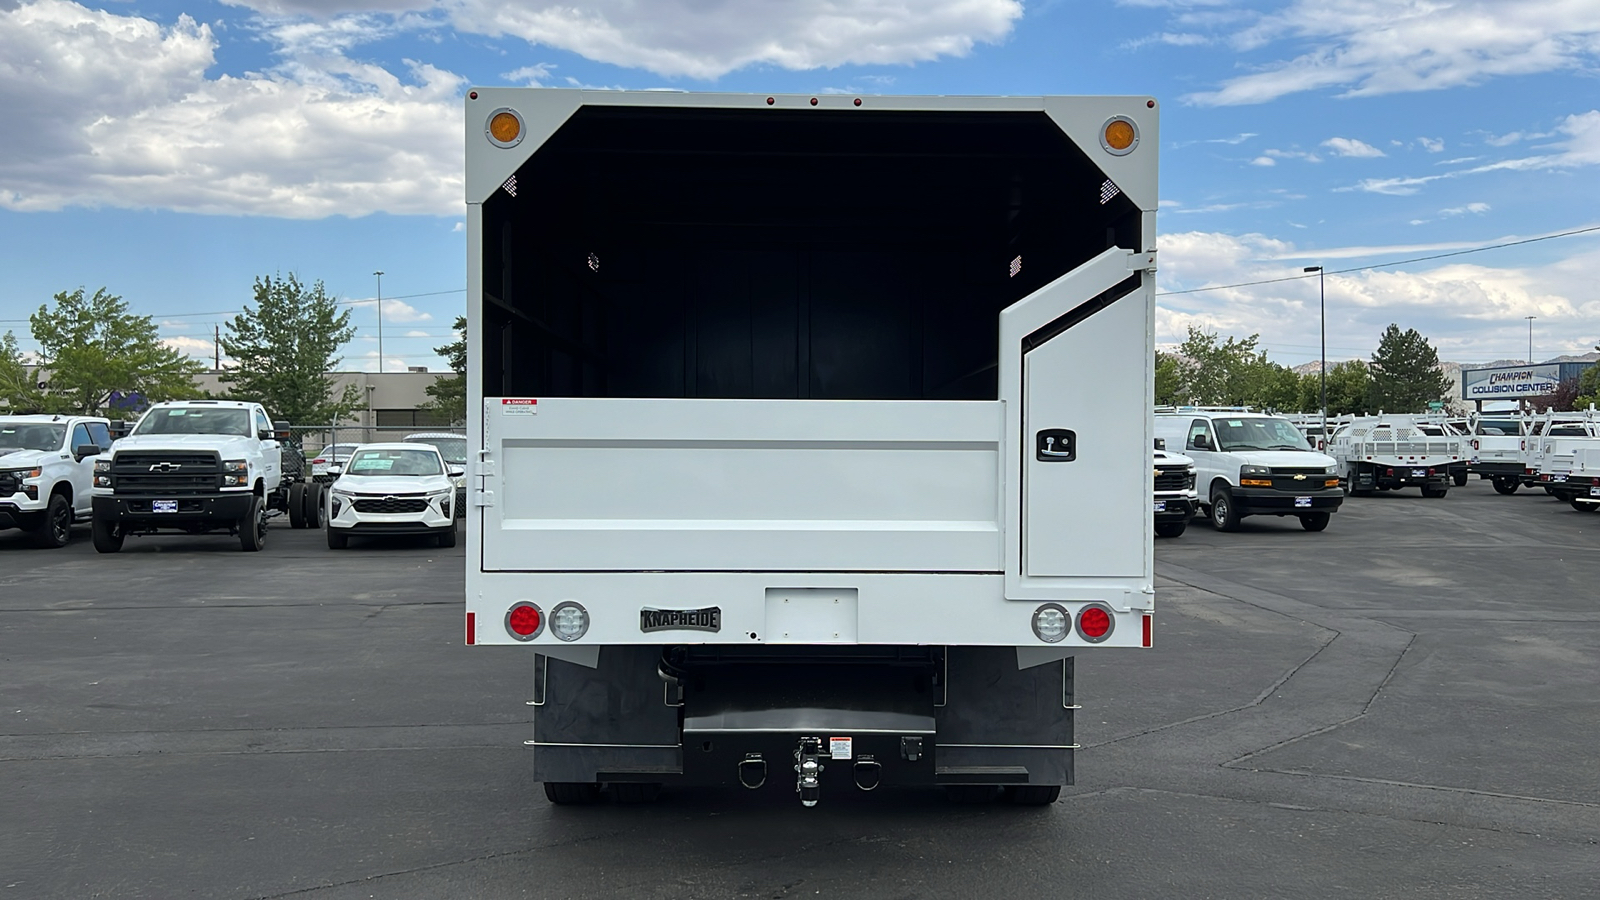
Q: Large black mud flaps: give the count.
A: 2